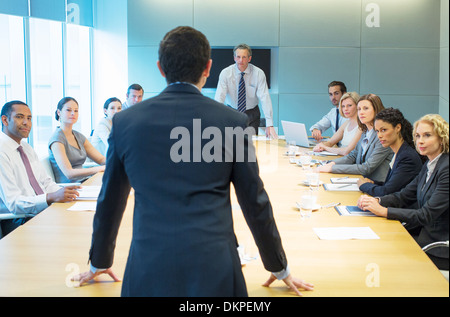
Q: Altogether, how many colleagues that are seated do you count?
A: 9